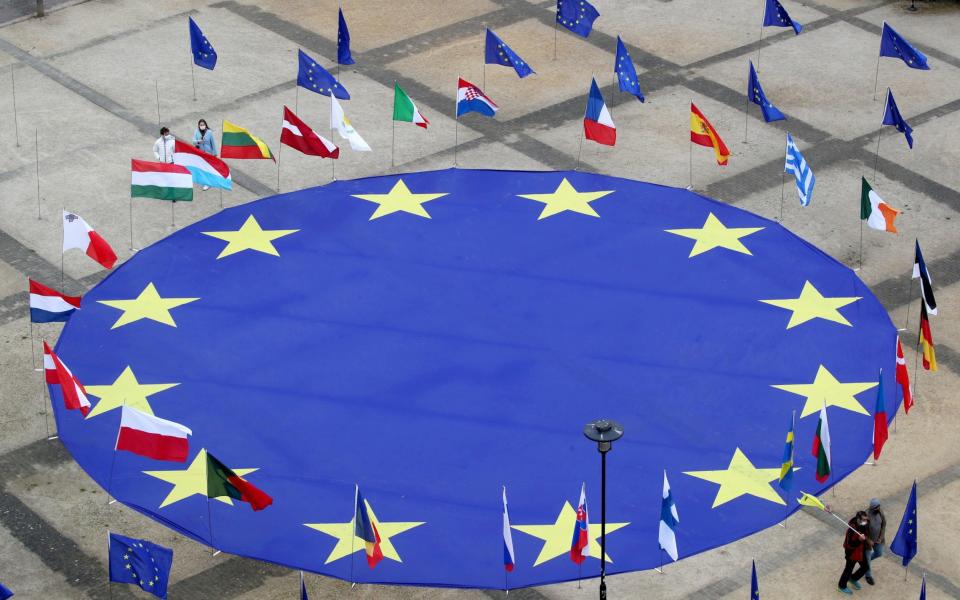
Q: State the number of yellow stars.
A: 12